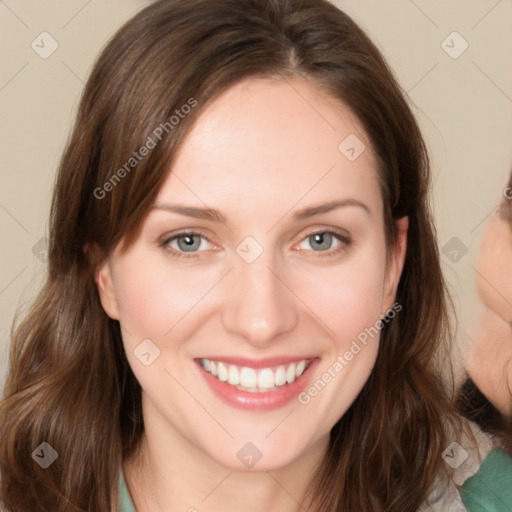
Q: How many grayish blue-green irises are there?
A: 2